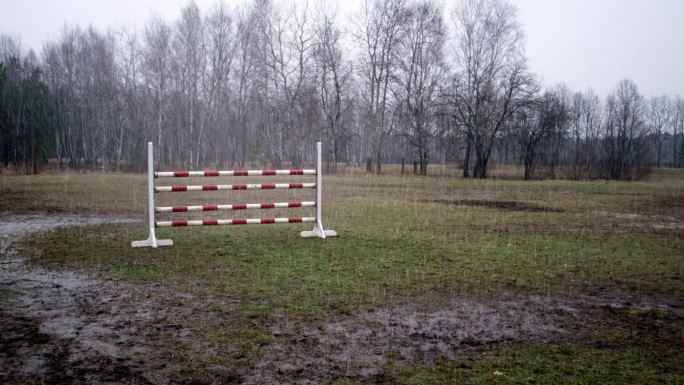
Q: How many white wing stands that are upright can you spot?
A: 2